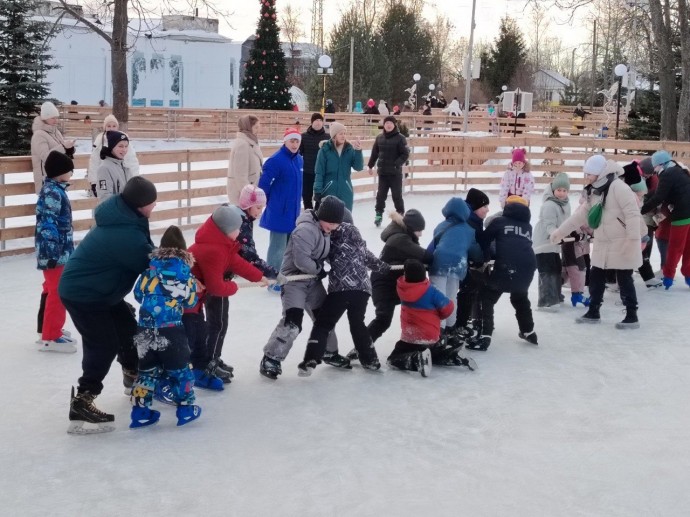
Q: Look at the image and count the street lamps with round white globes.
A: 5